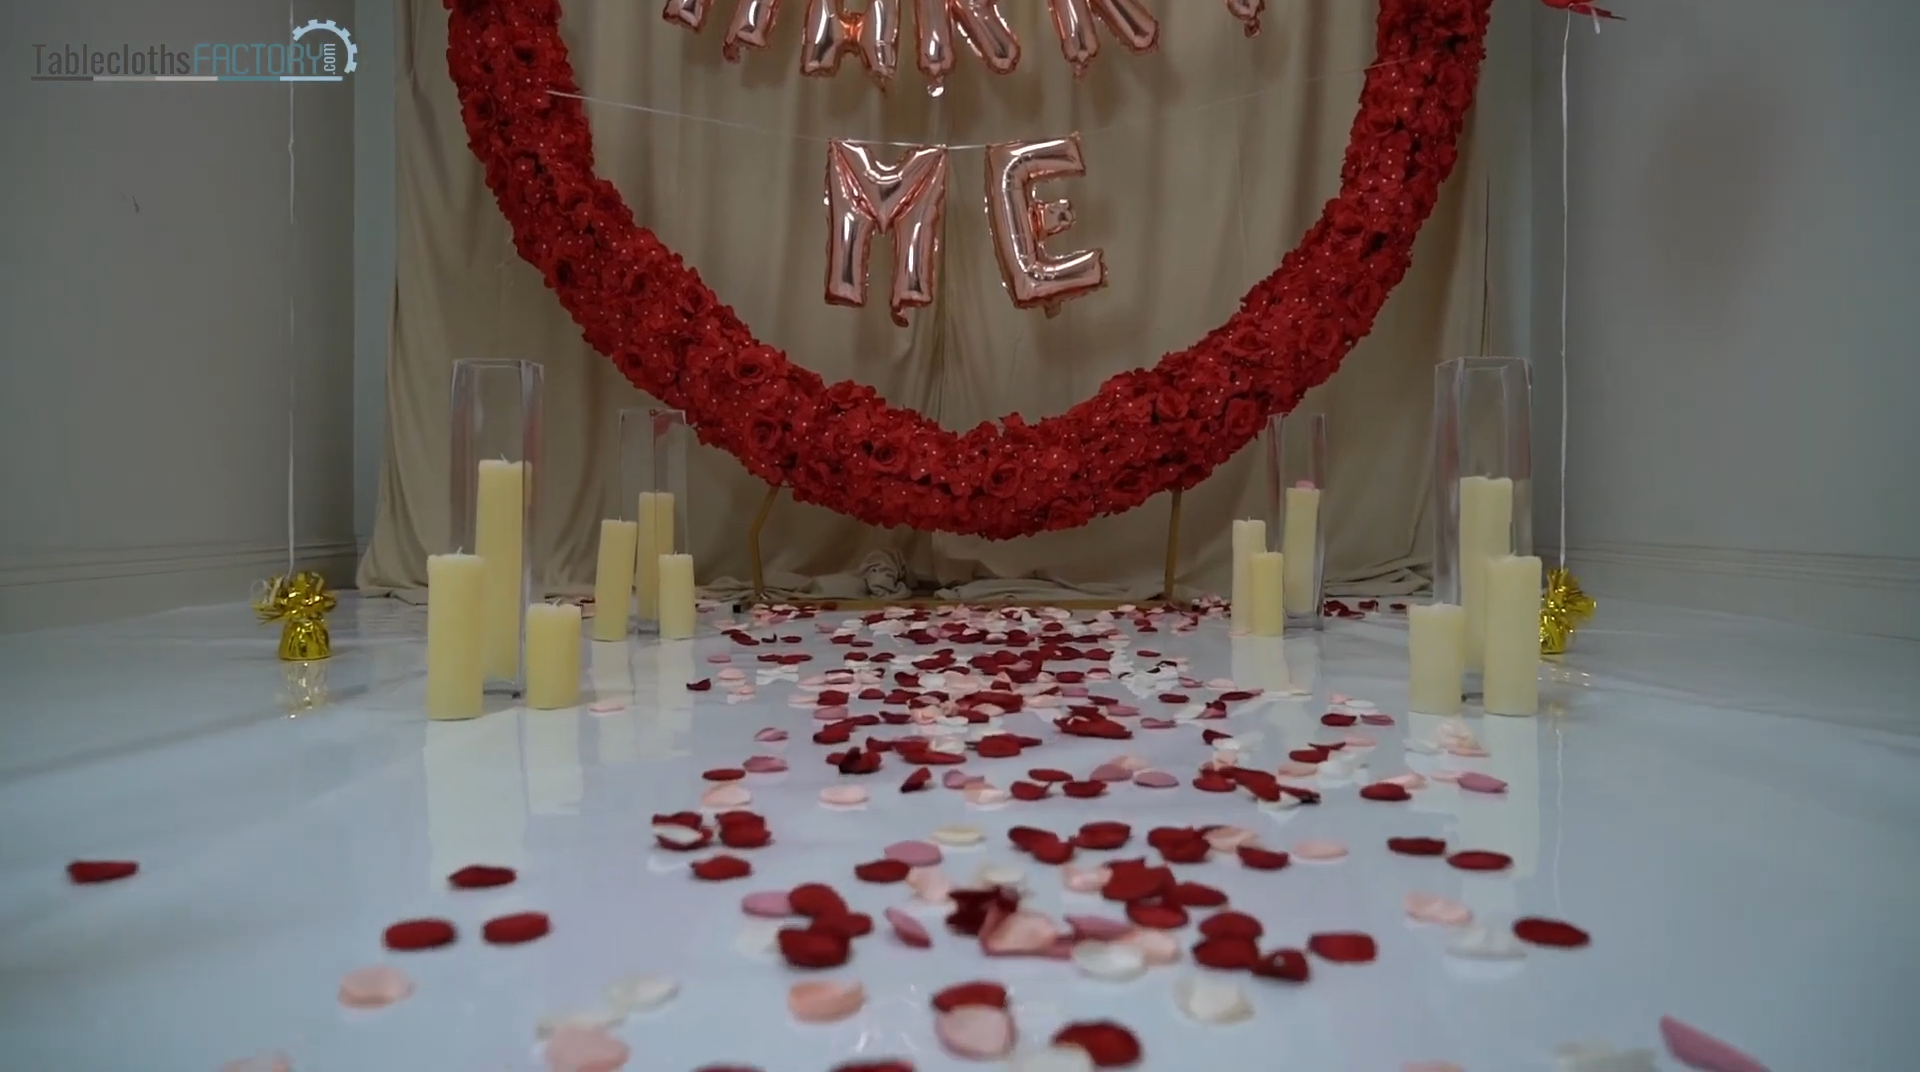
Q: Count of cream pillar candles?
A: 12